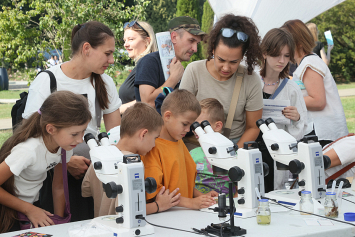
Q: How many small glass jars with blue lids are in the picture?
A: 3